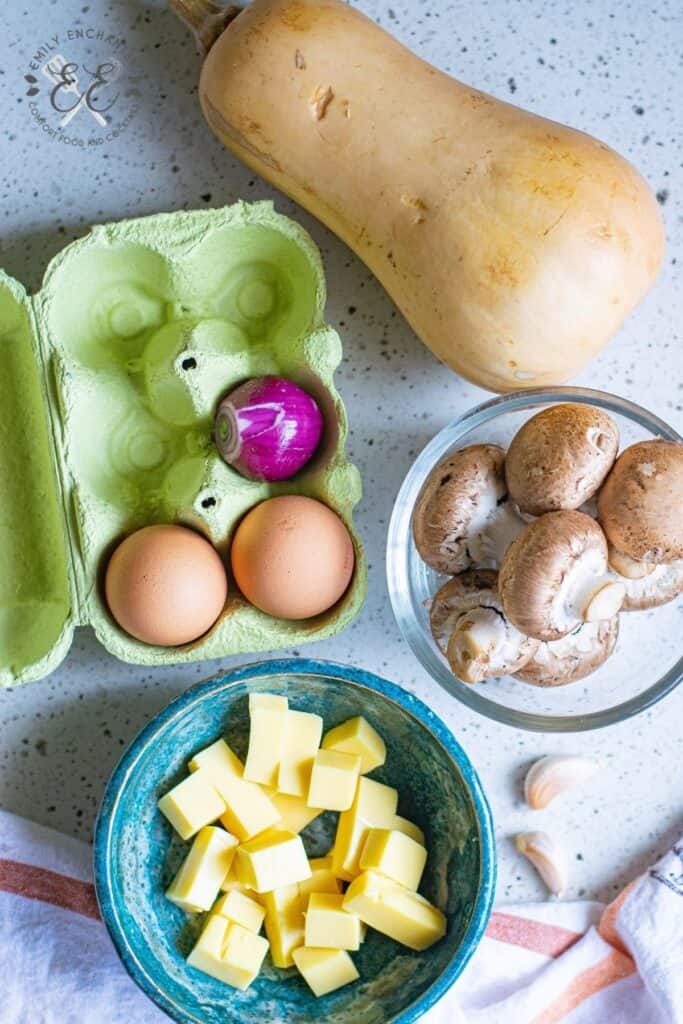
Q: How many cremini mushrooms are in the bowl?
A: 7